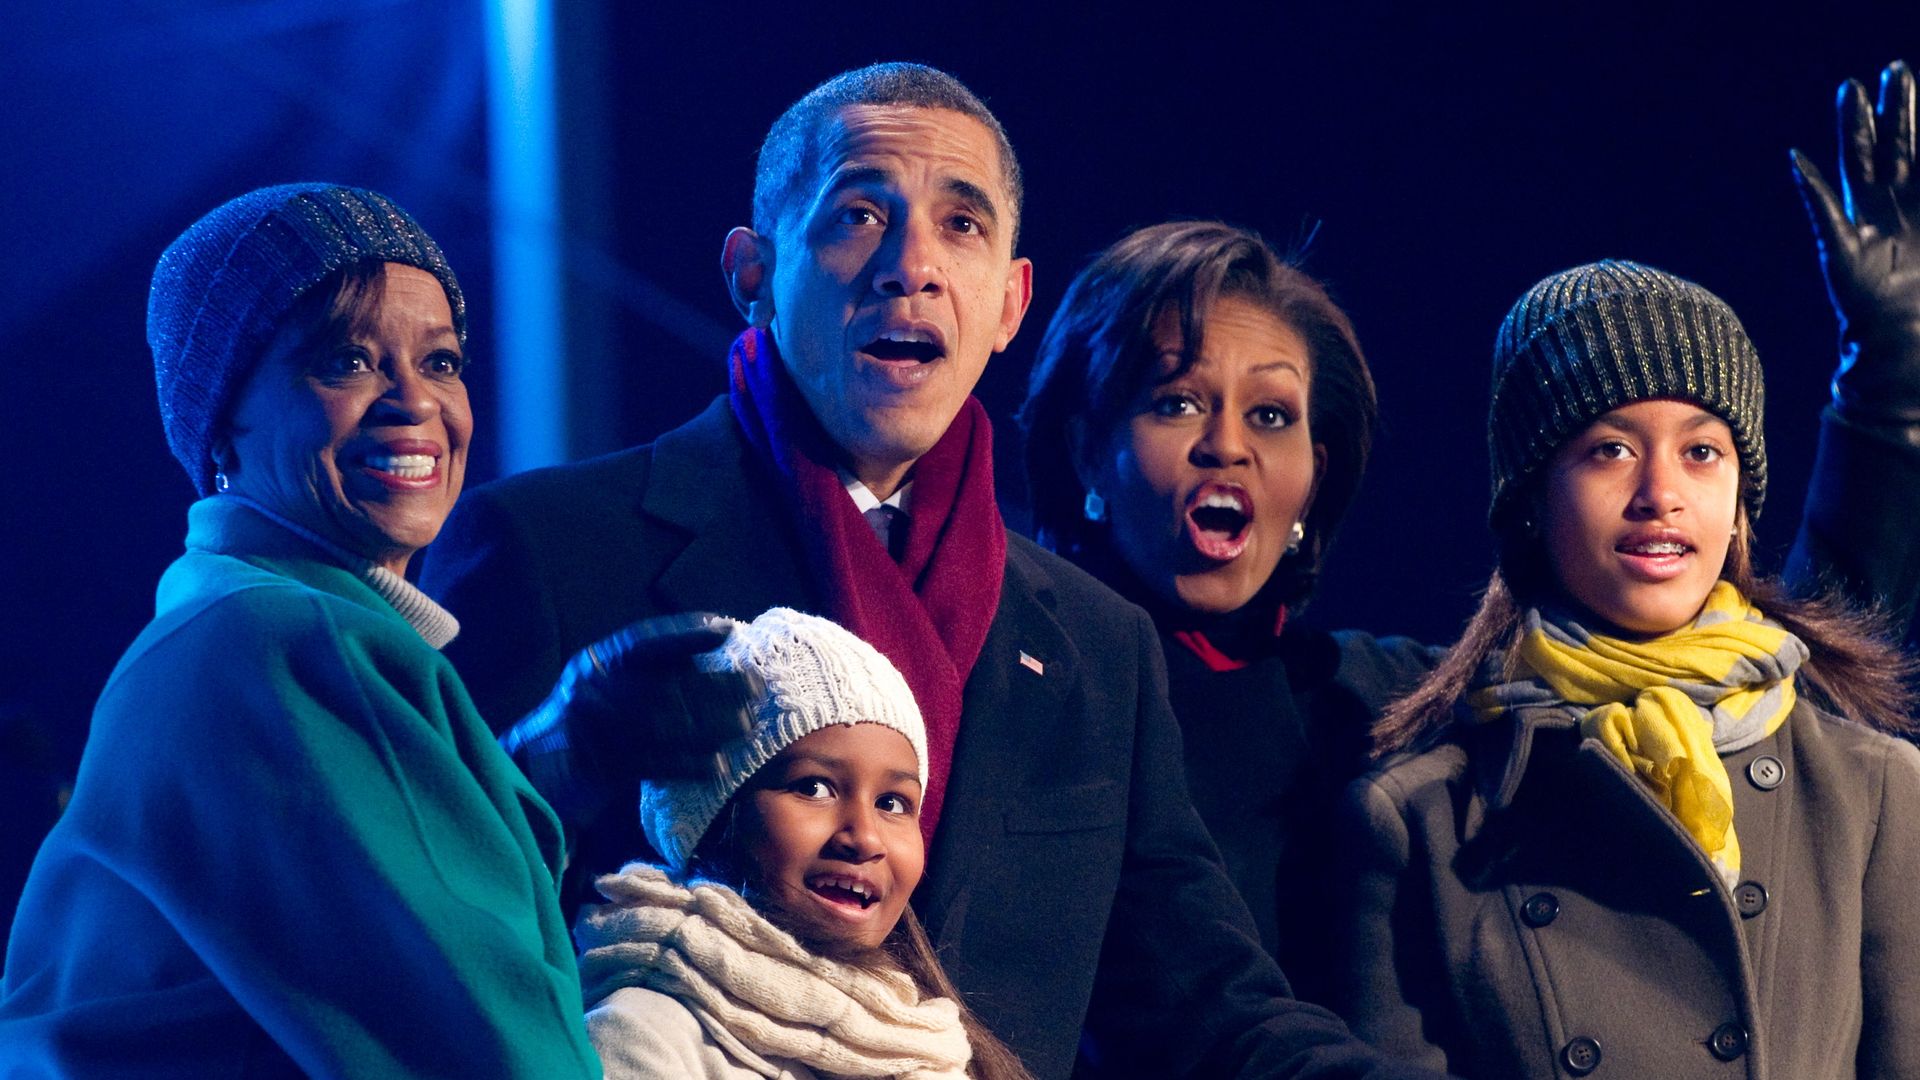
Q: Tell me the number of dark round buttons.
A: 5